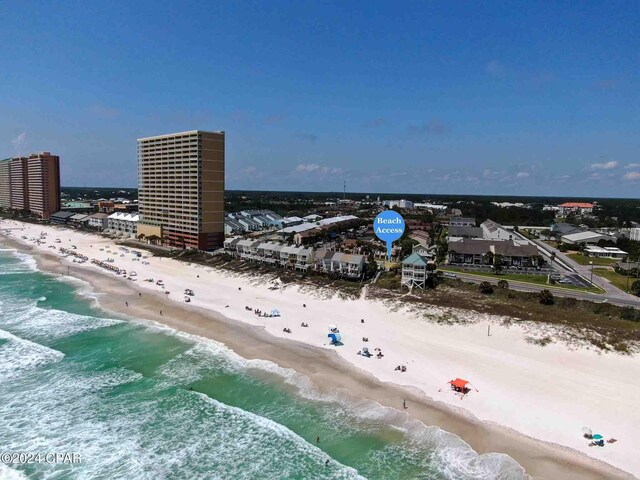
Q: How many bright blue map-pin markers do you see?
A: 1